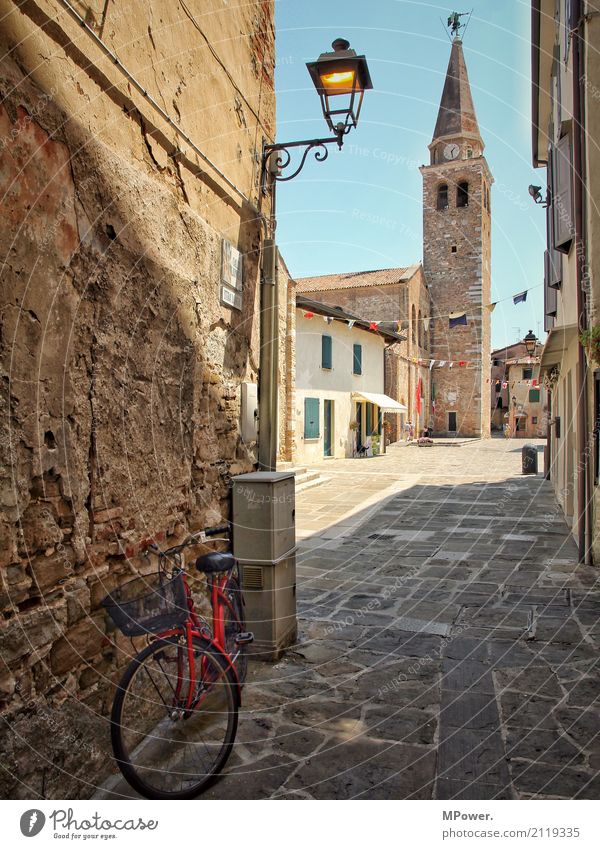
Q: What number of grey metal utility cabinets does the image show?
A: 1